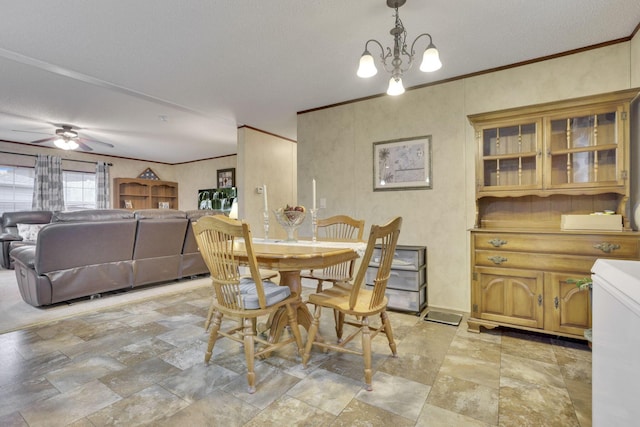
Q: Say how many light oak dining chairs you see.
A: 4